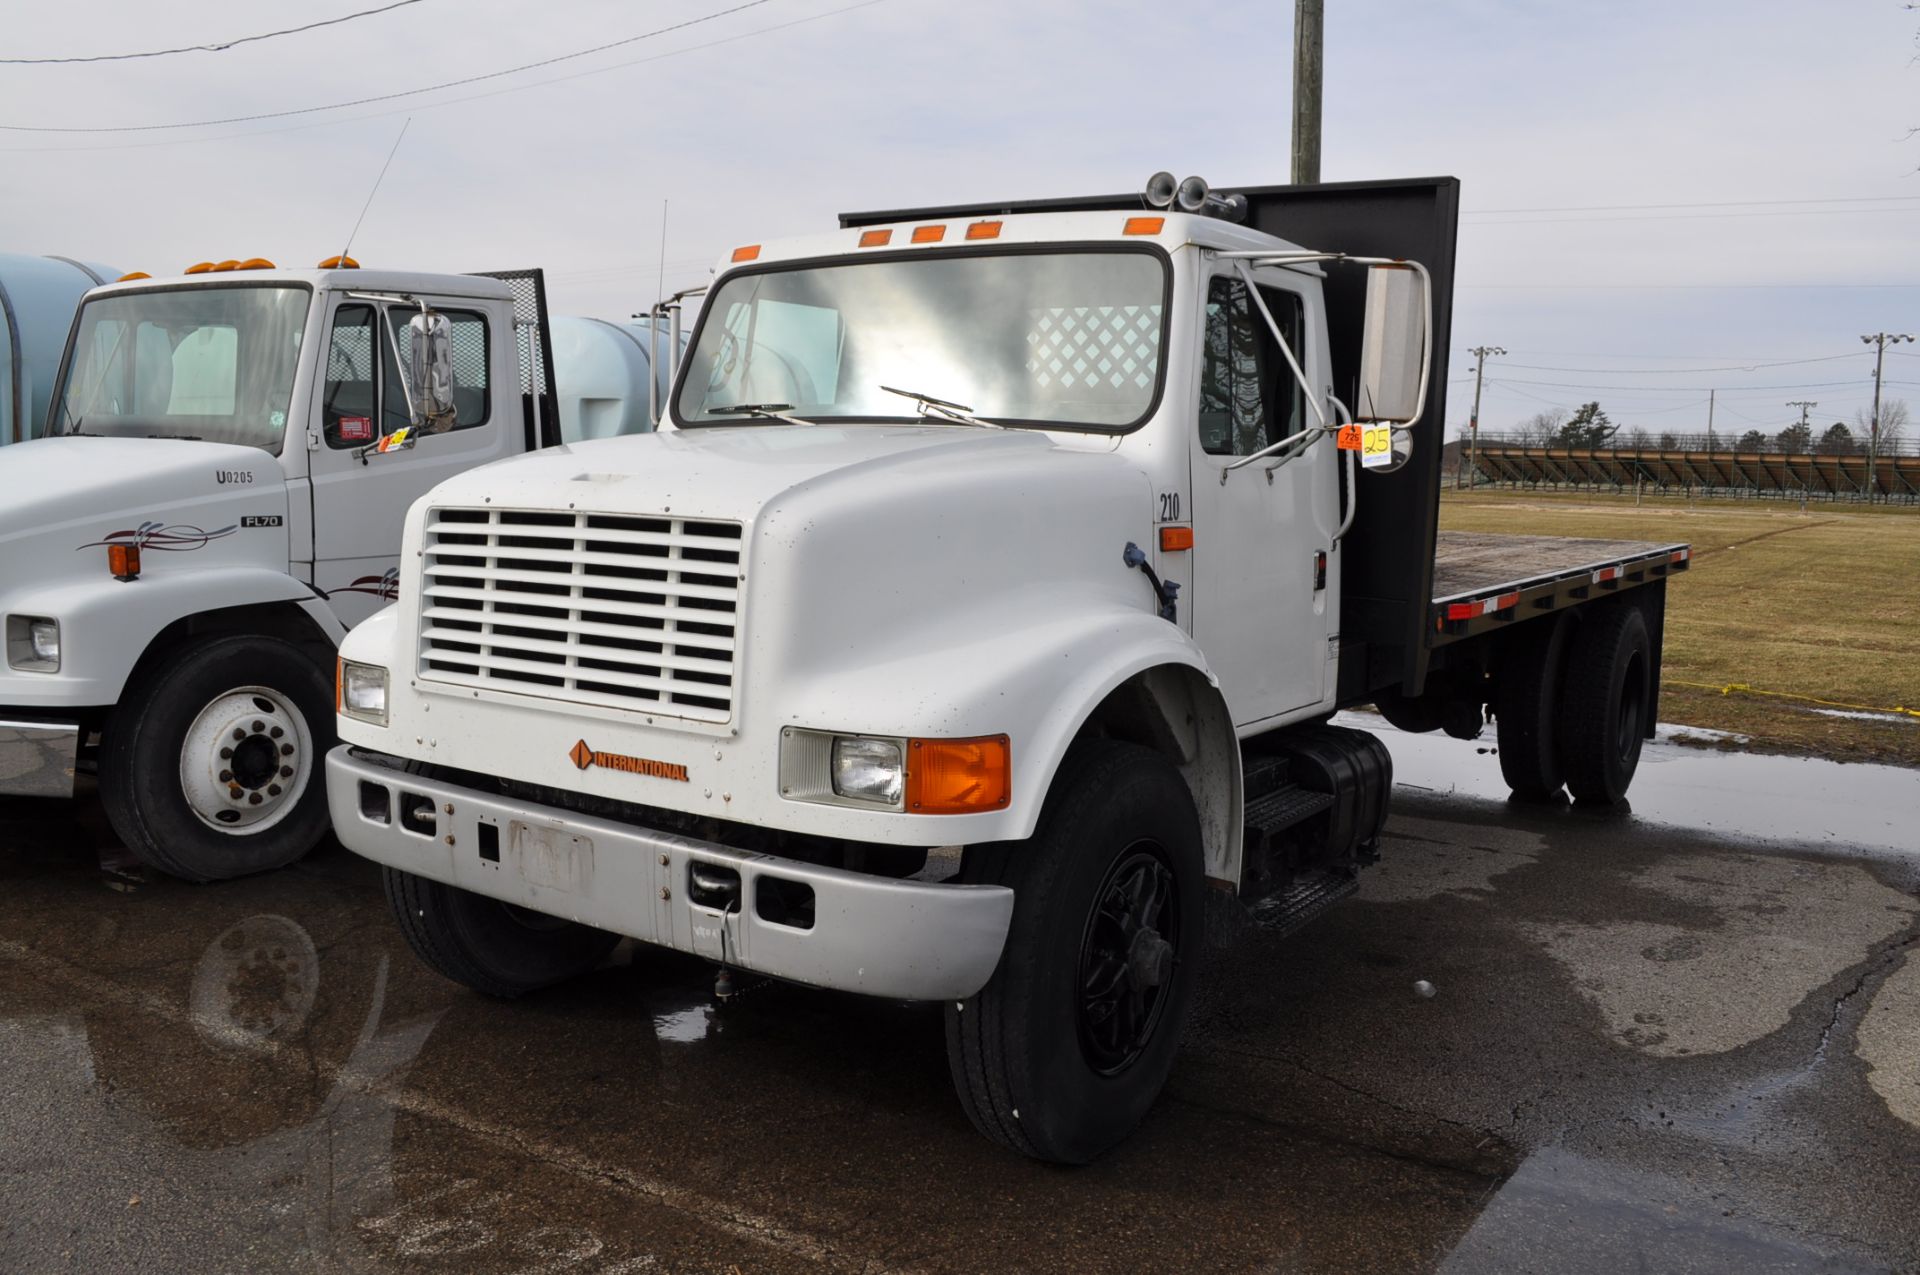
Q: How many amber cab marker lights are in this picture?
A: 10